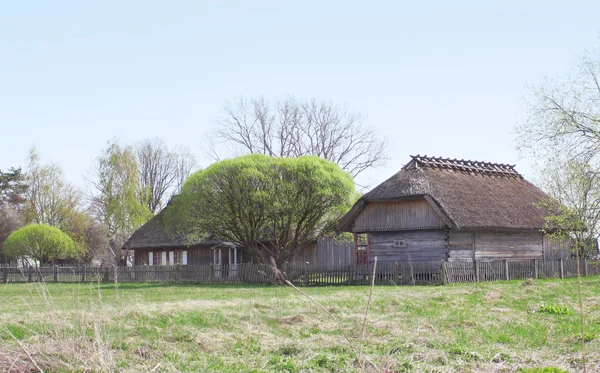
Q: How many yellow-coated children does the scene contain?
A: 0